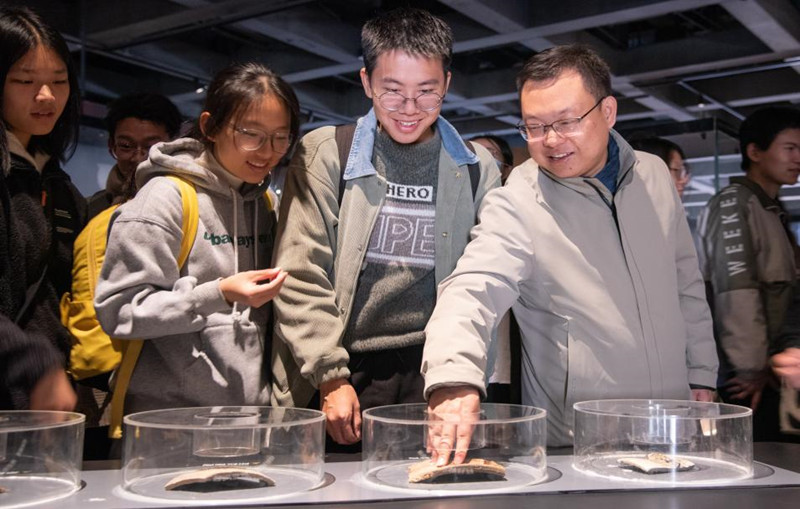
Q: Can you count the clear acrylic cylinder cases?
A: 4